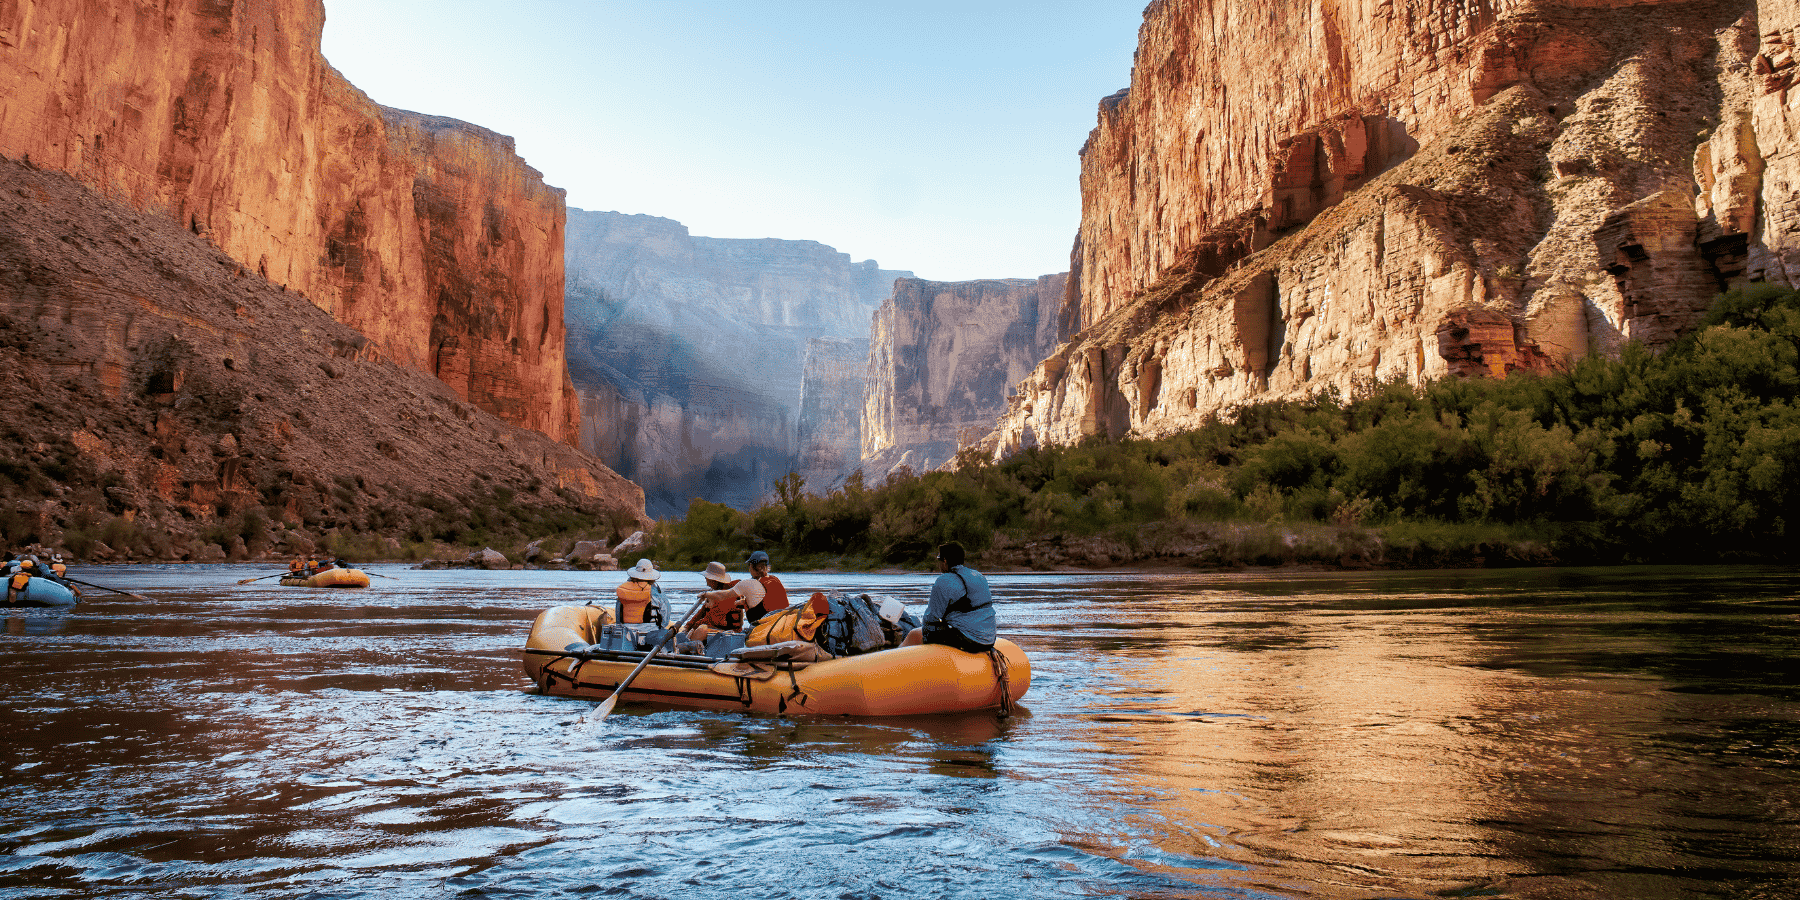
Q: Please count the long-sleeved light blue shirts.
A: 2